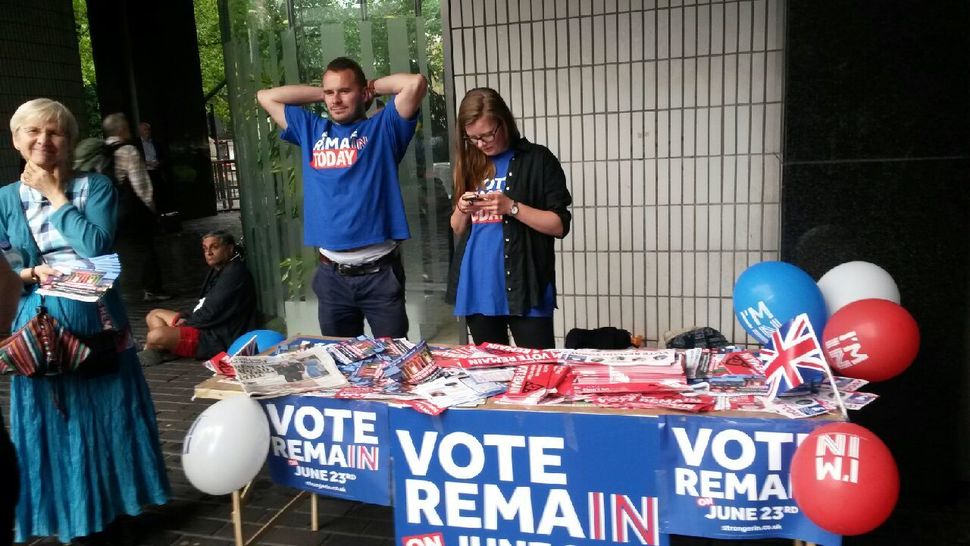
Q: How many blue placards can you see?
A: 3